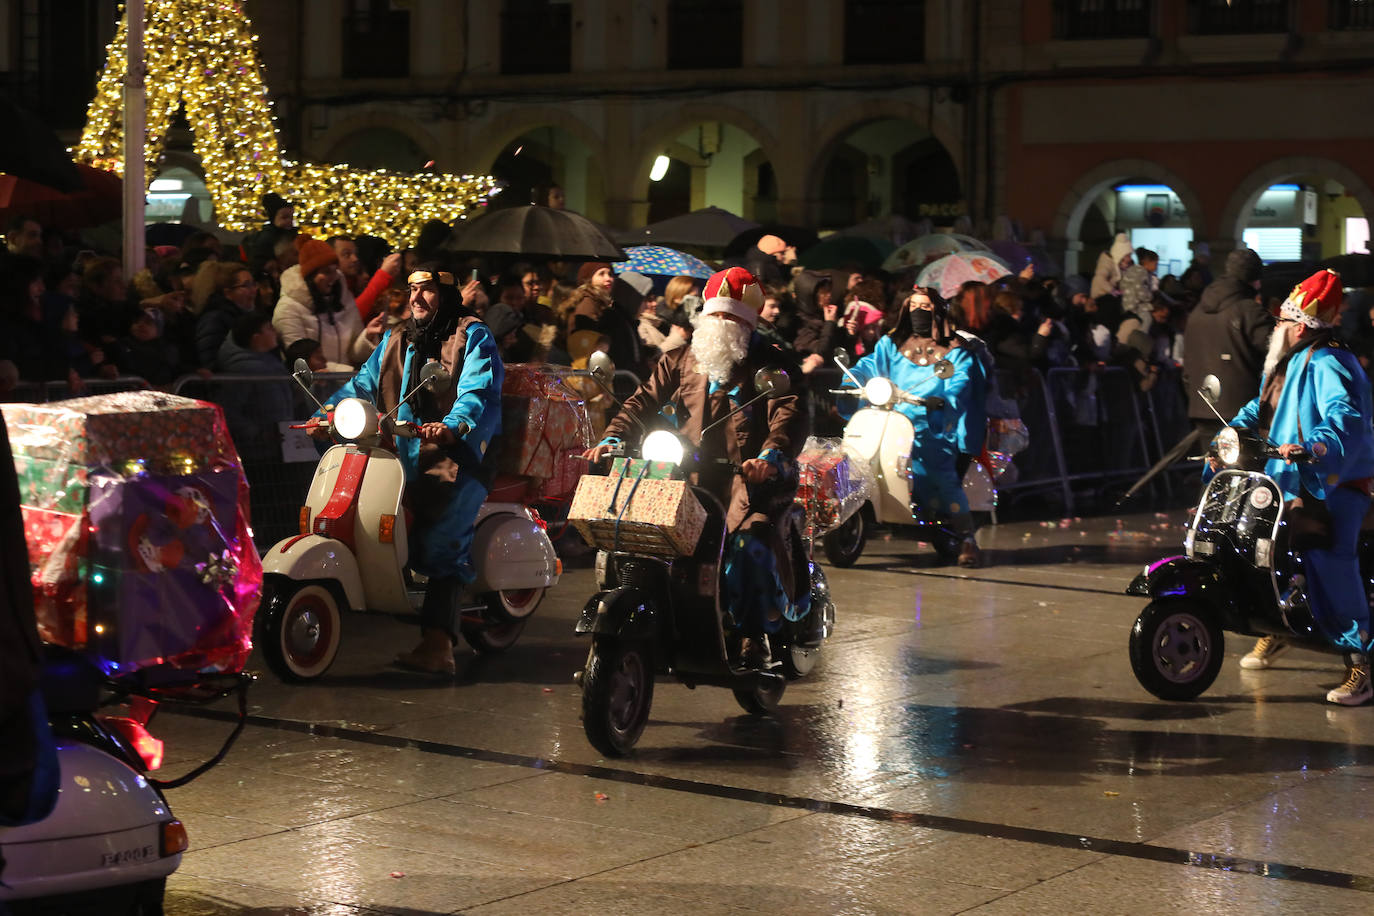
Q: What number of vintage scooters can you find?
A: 5